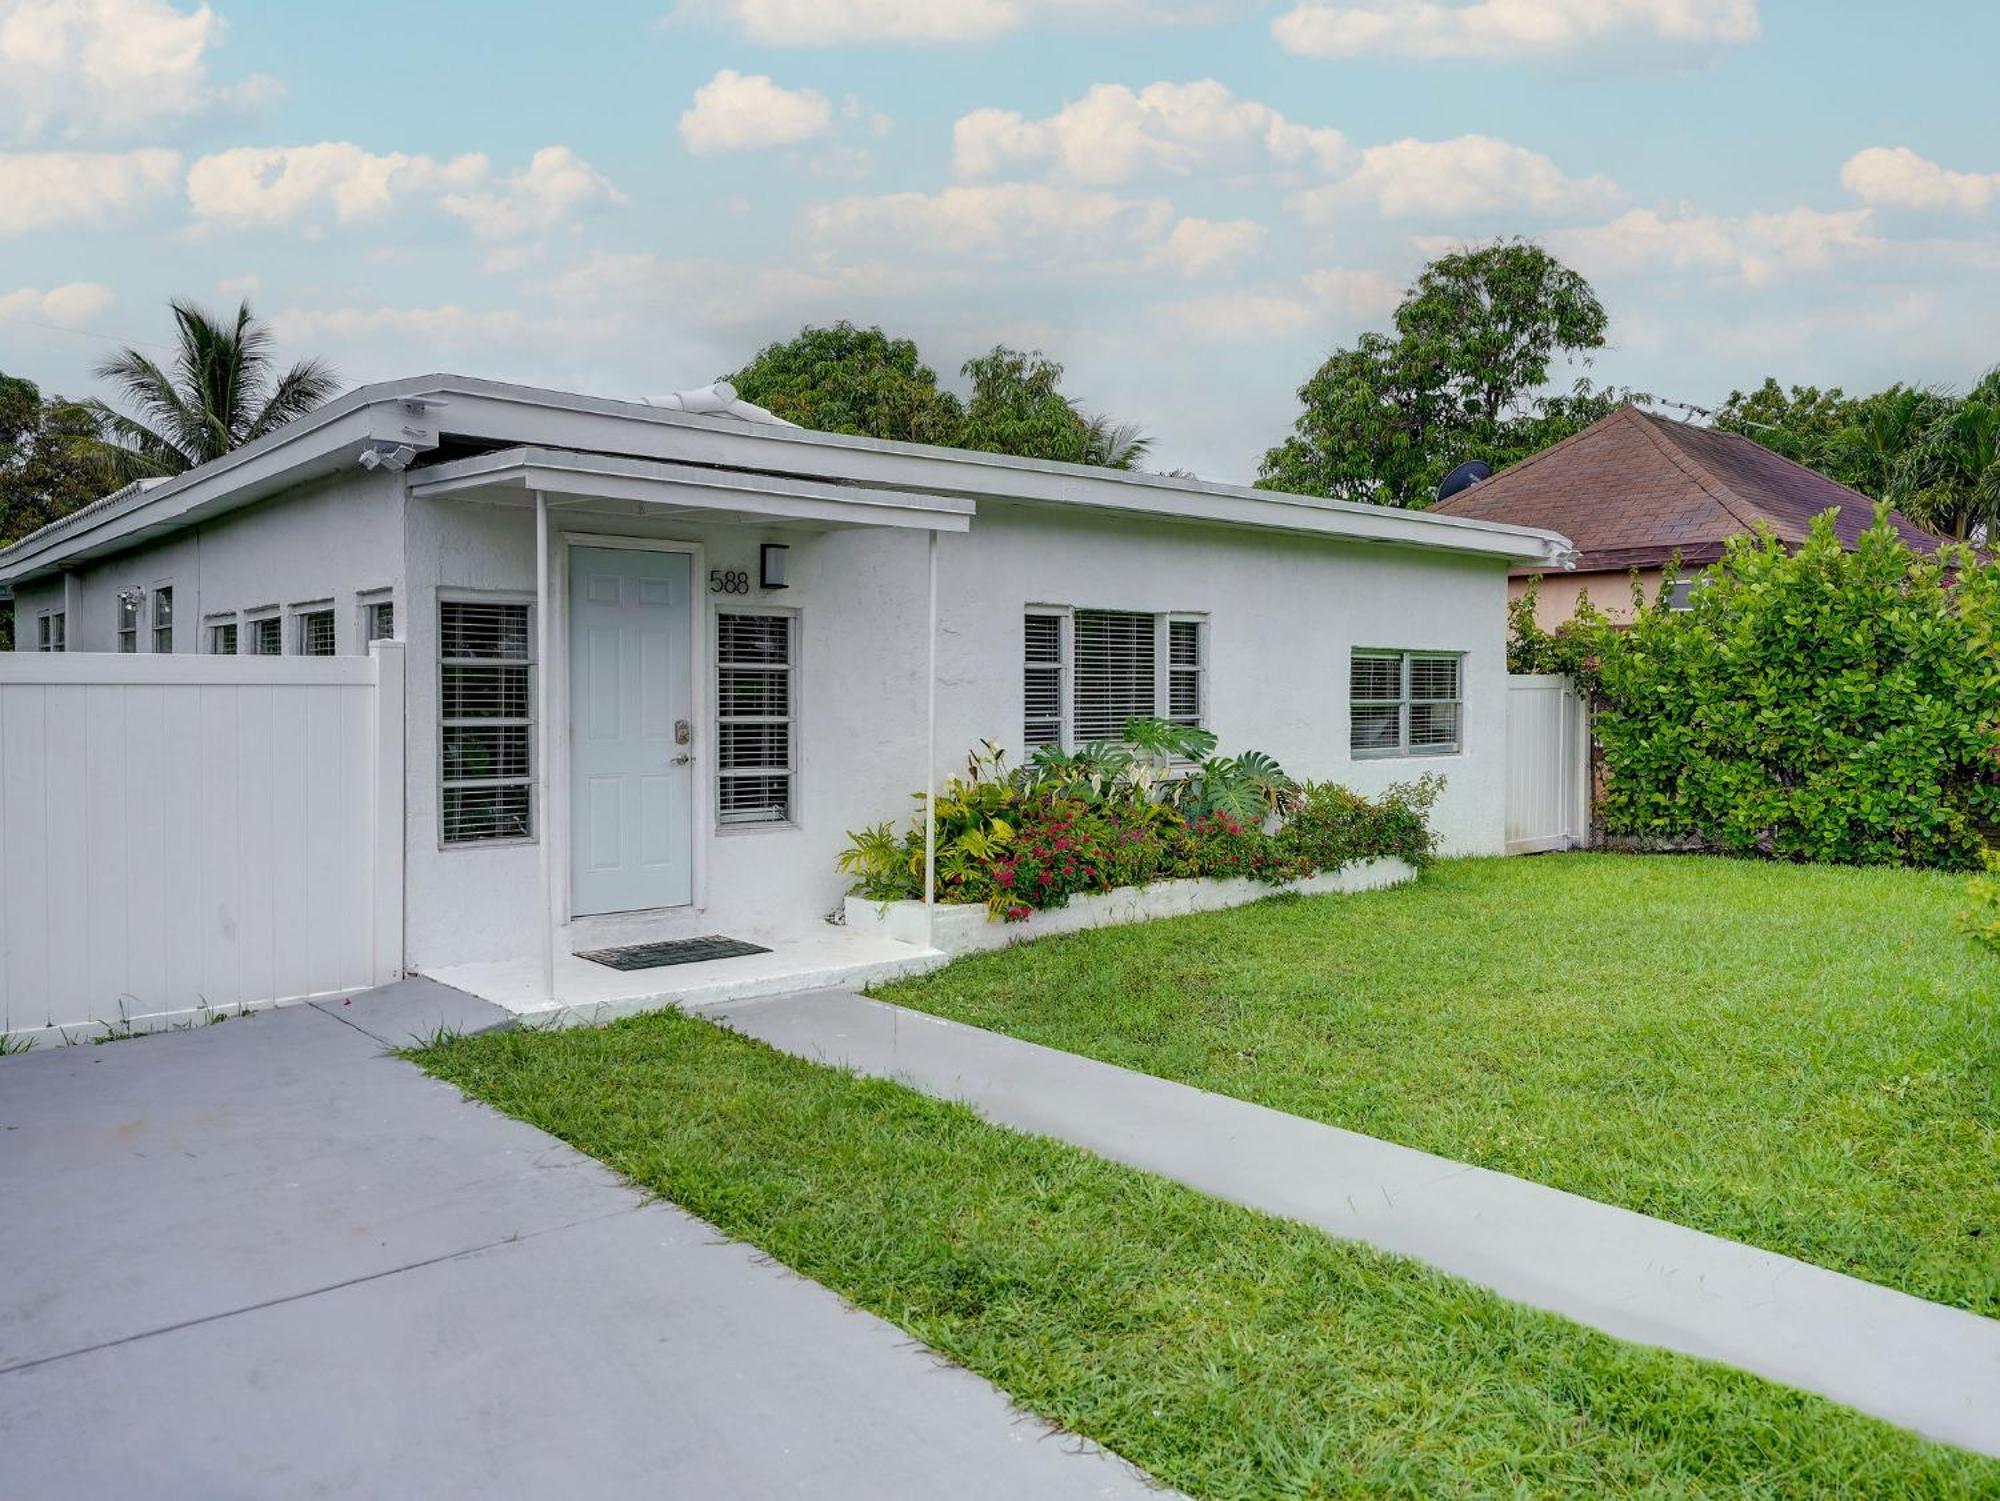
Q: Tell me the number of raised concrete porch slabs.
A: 1